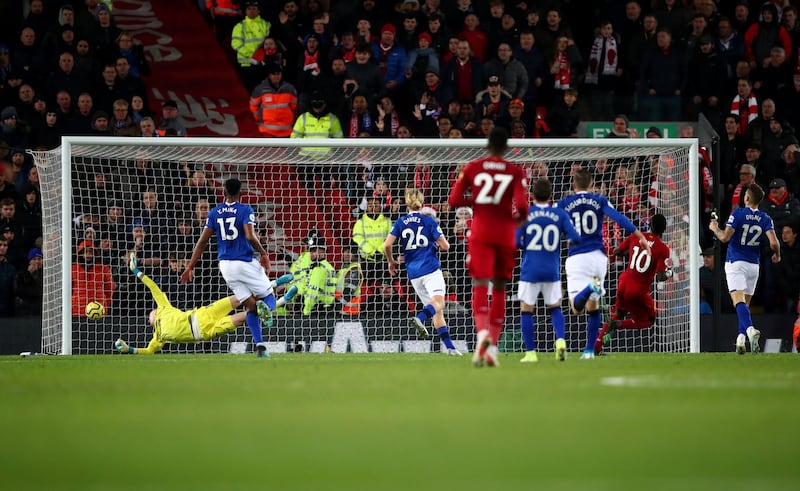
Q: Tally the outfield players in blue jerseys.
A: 5